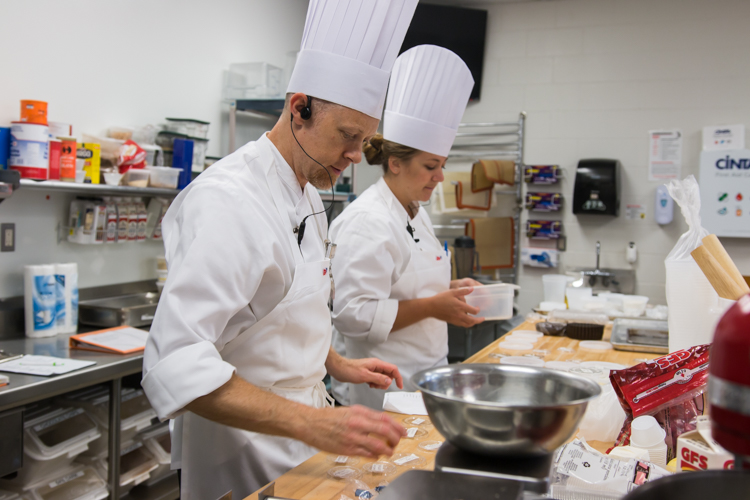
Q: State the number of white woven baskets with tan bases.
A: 0